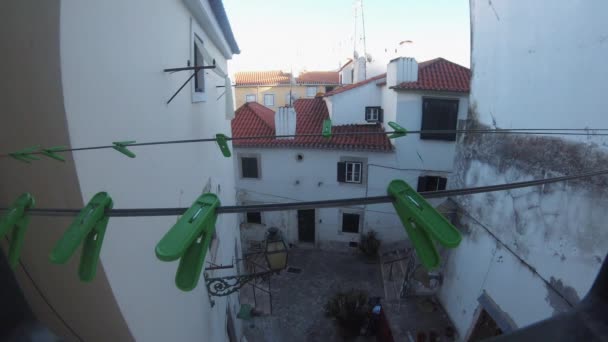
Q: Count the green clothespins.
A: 11